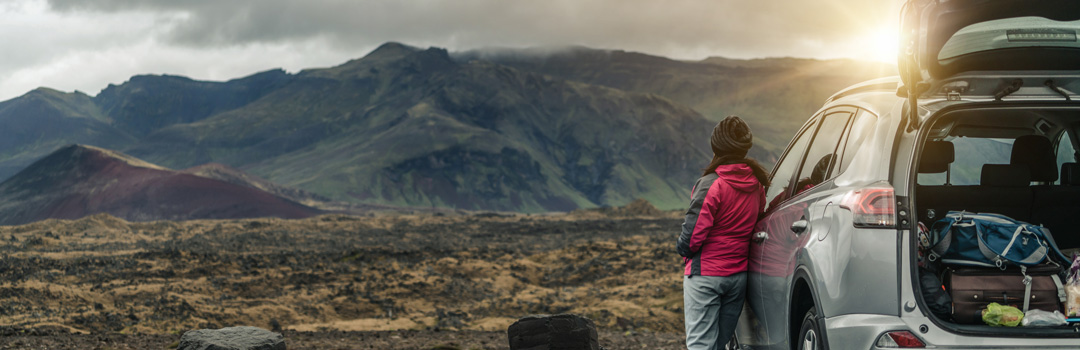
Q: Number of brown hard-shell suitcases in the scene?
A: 1